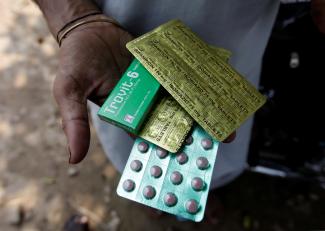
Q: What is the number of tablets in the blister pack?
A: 14